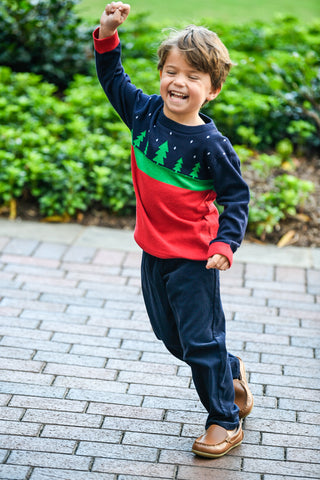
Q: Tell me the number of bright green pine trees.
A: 5